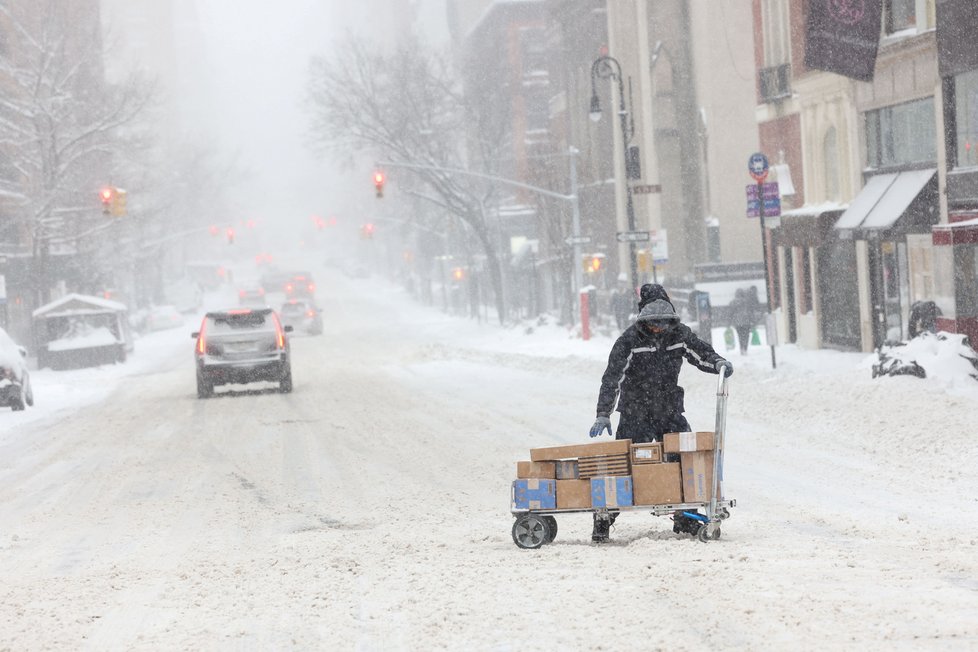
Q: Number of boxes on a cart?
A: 11